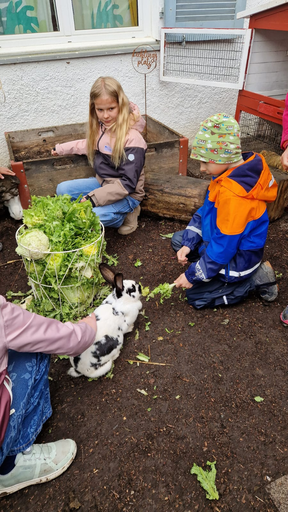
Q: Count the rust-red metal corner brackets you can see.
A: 2